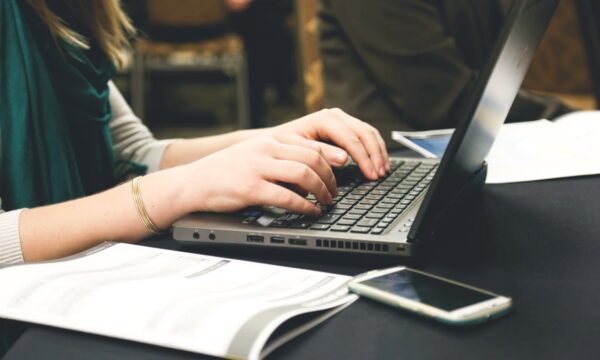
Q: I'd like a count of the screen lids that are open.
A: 1